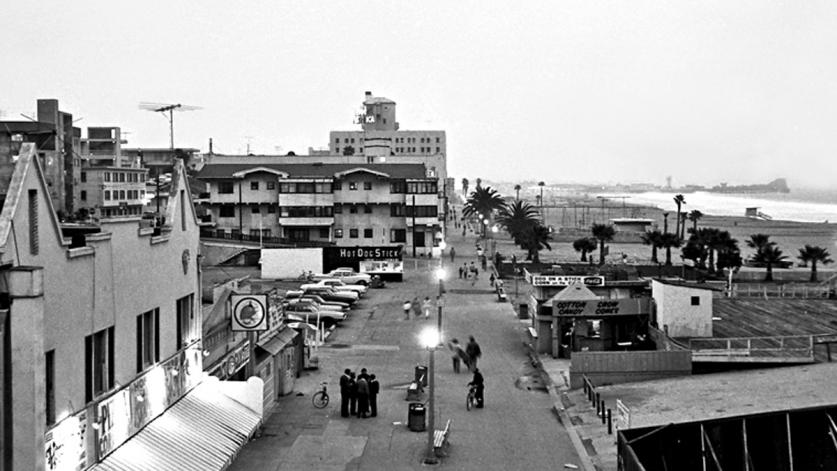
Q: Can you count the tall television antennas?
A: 1